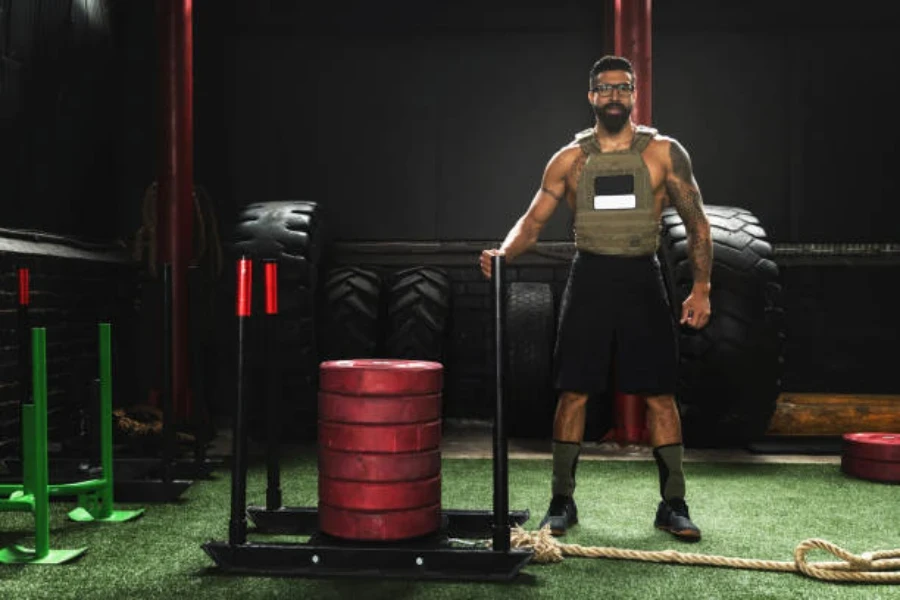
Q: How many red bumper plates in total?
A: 8